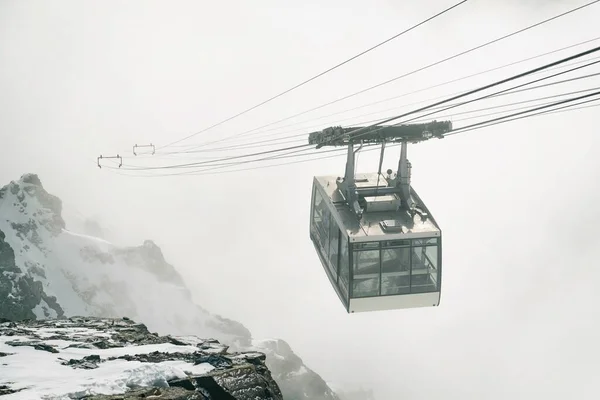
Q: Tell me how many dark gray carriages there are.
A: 1